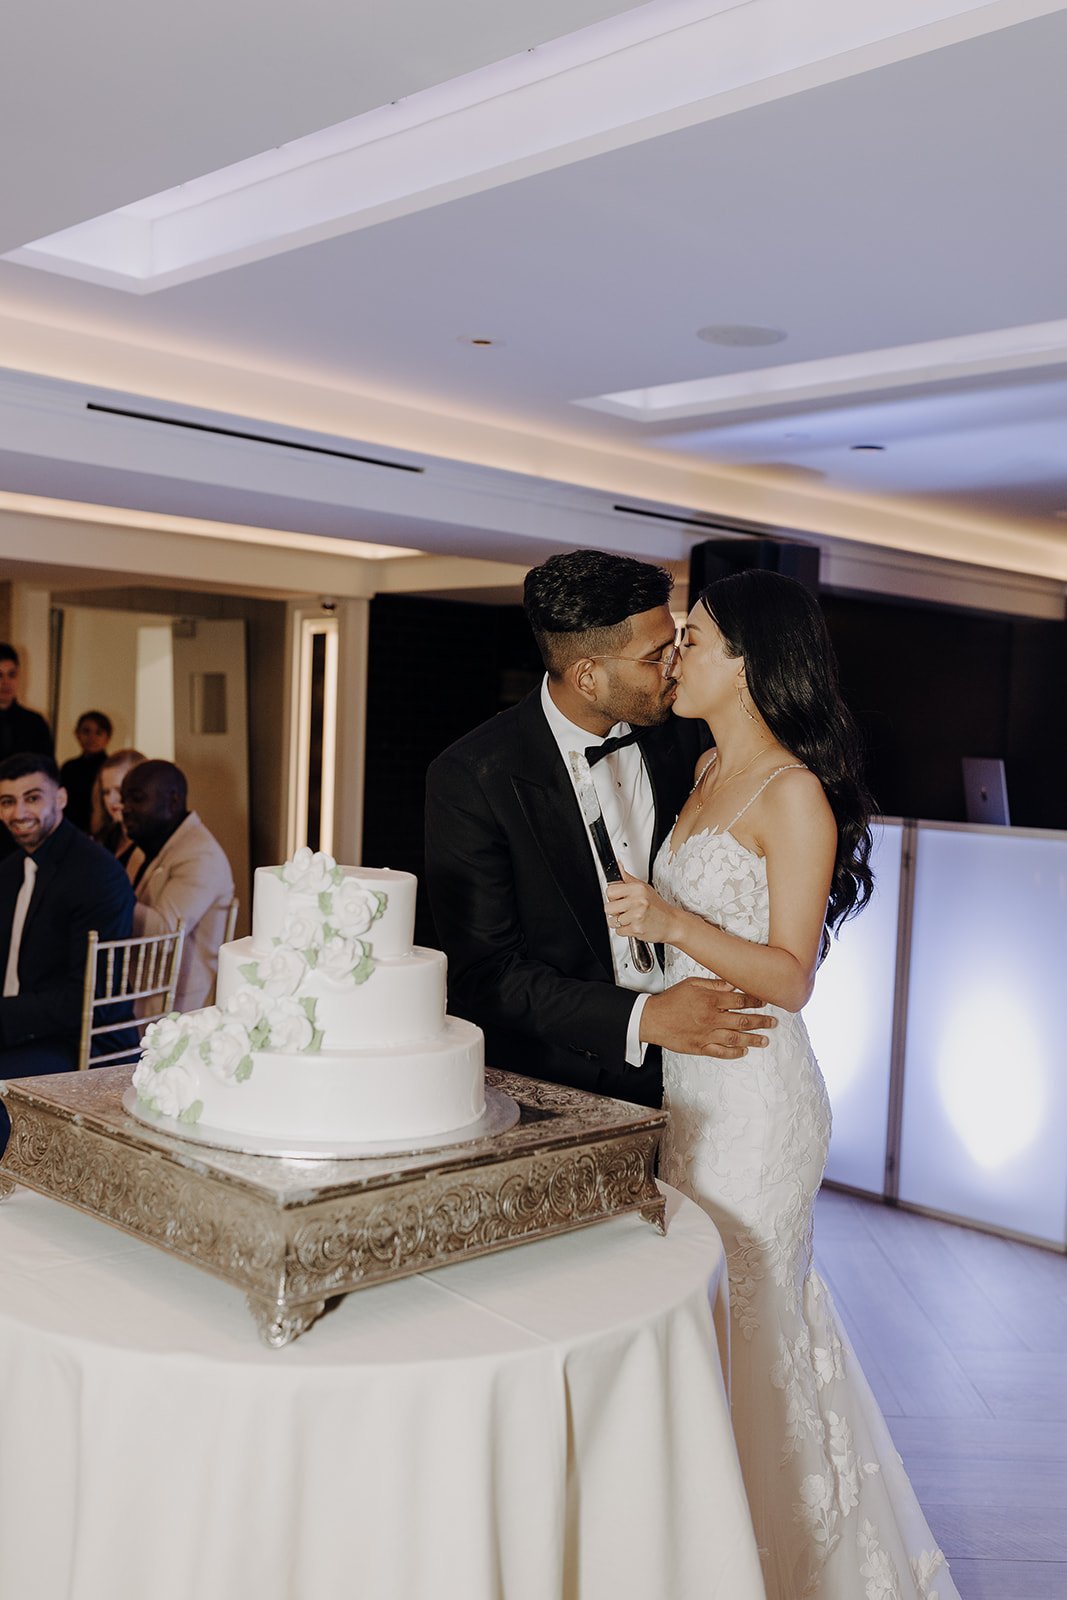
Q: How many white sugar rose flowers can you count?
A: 12